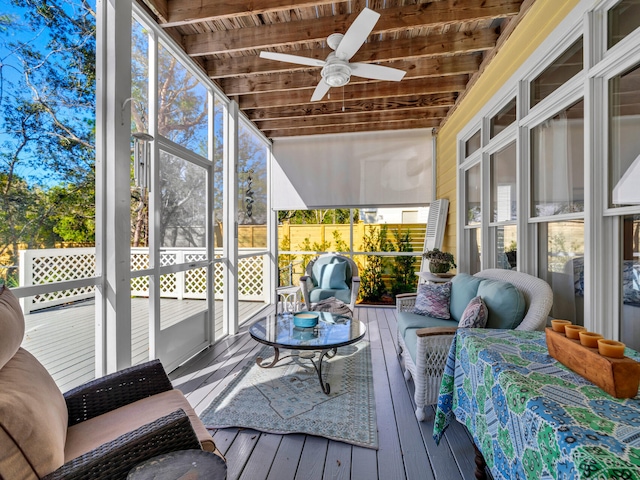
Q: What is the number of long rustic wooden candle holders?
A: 1